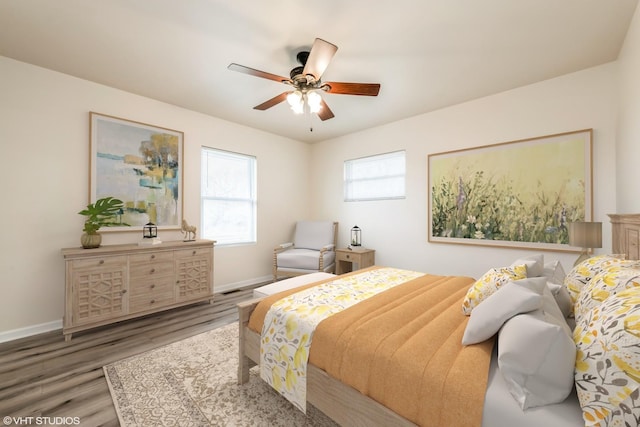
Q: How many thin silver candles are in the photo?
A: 0